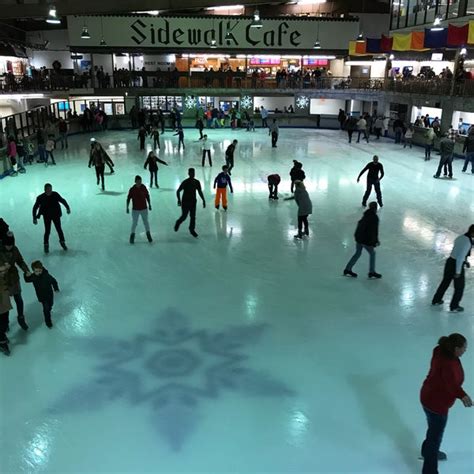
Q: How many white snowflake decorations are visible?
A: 3